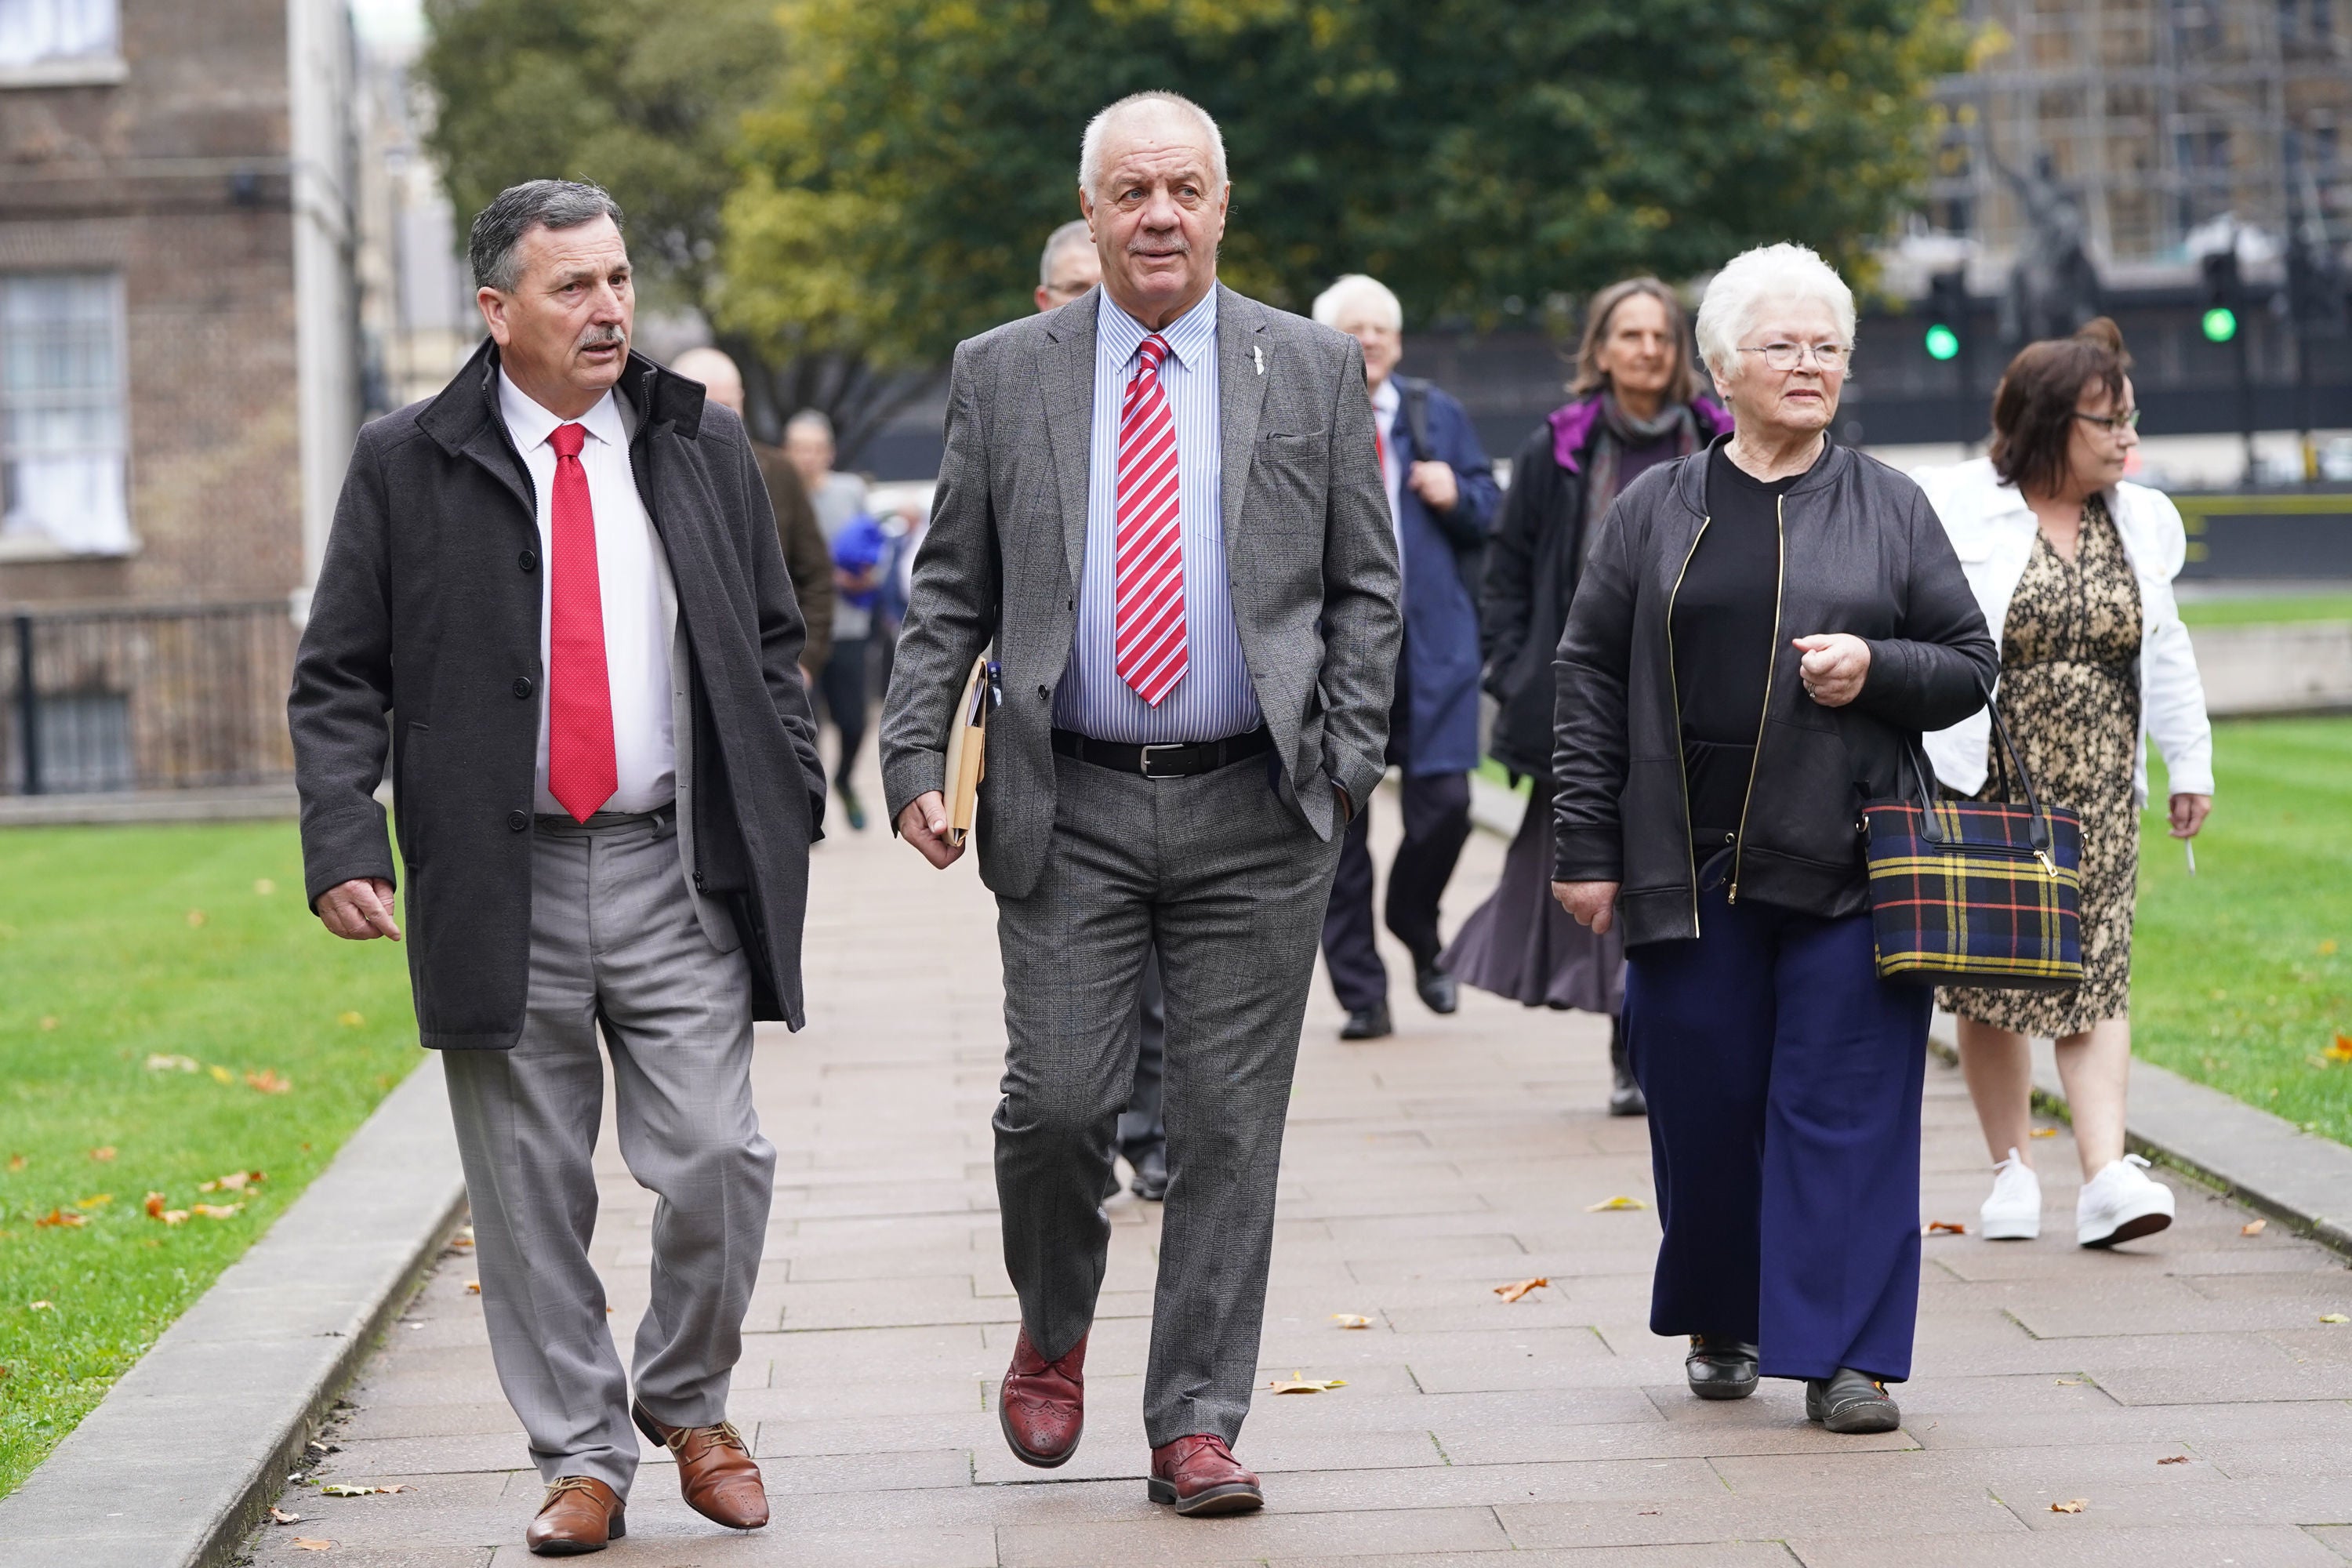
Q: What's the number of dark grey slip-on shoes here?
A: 2